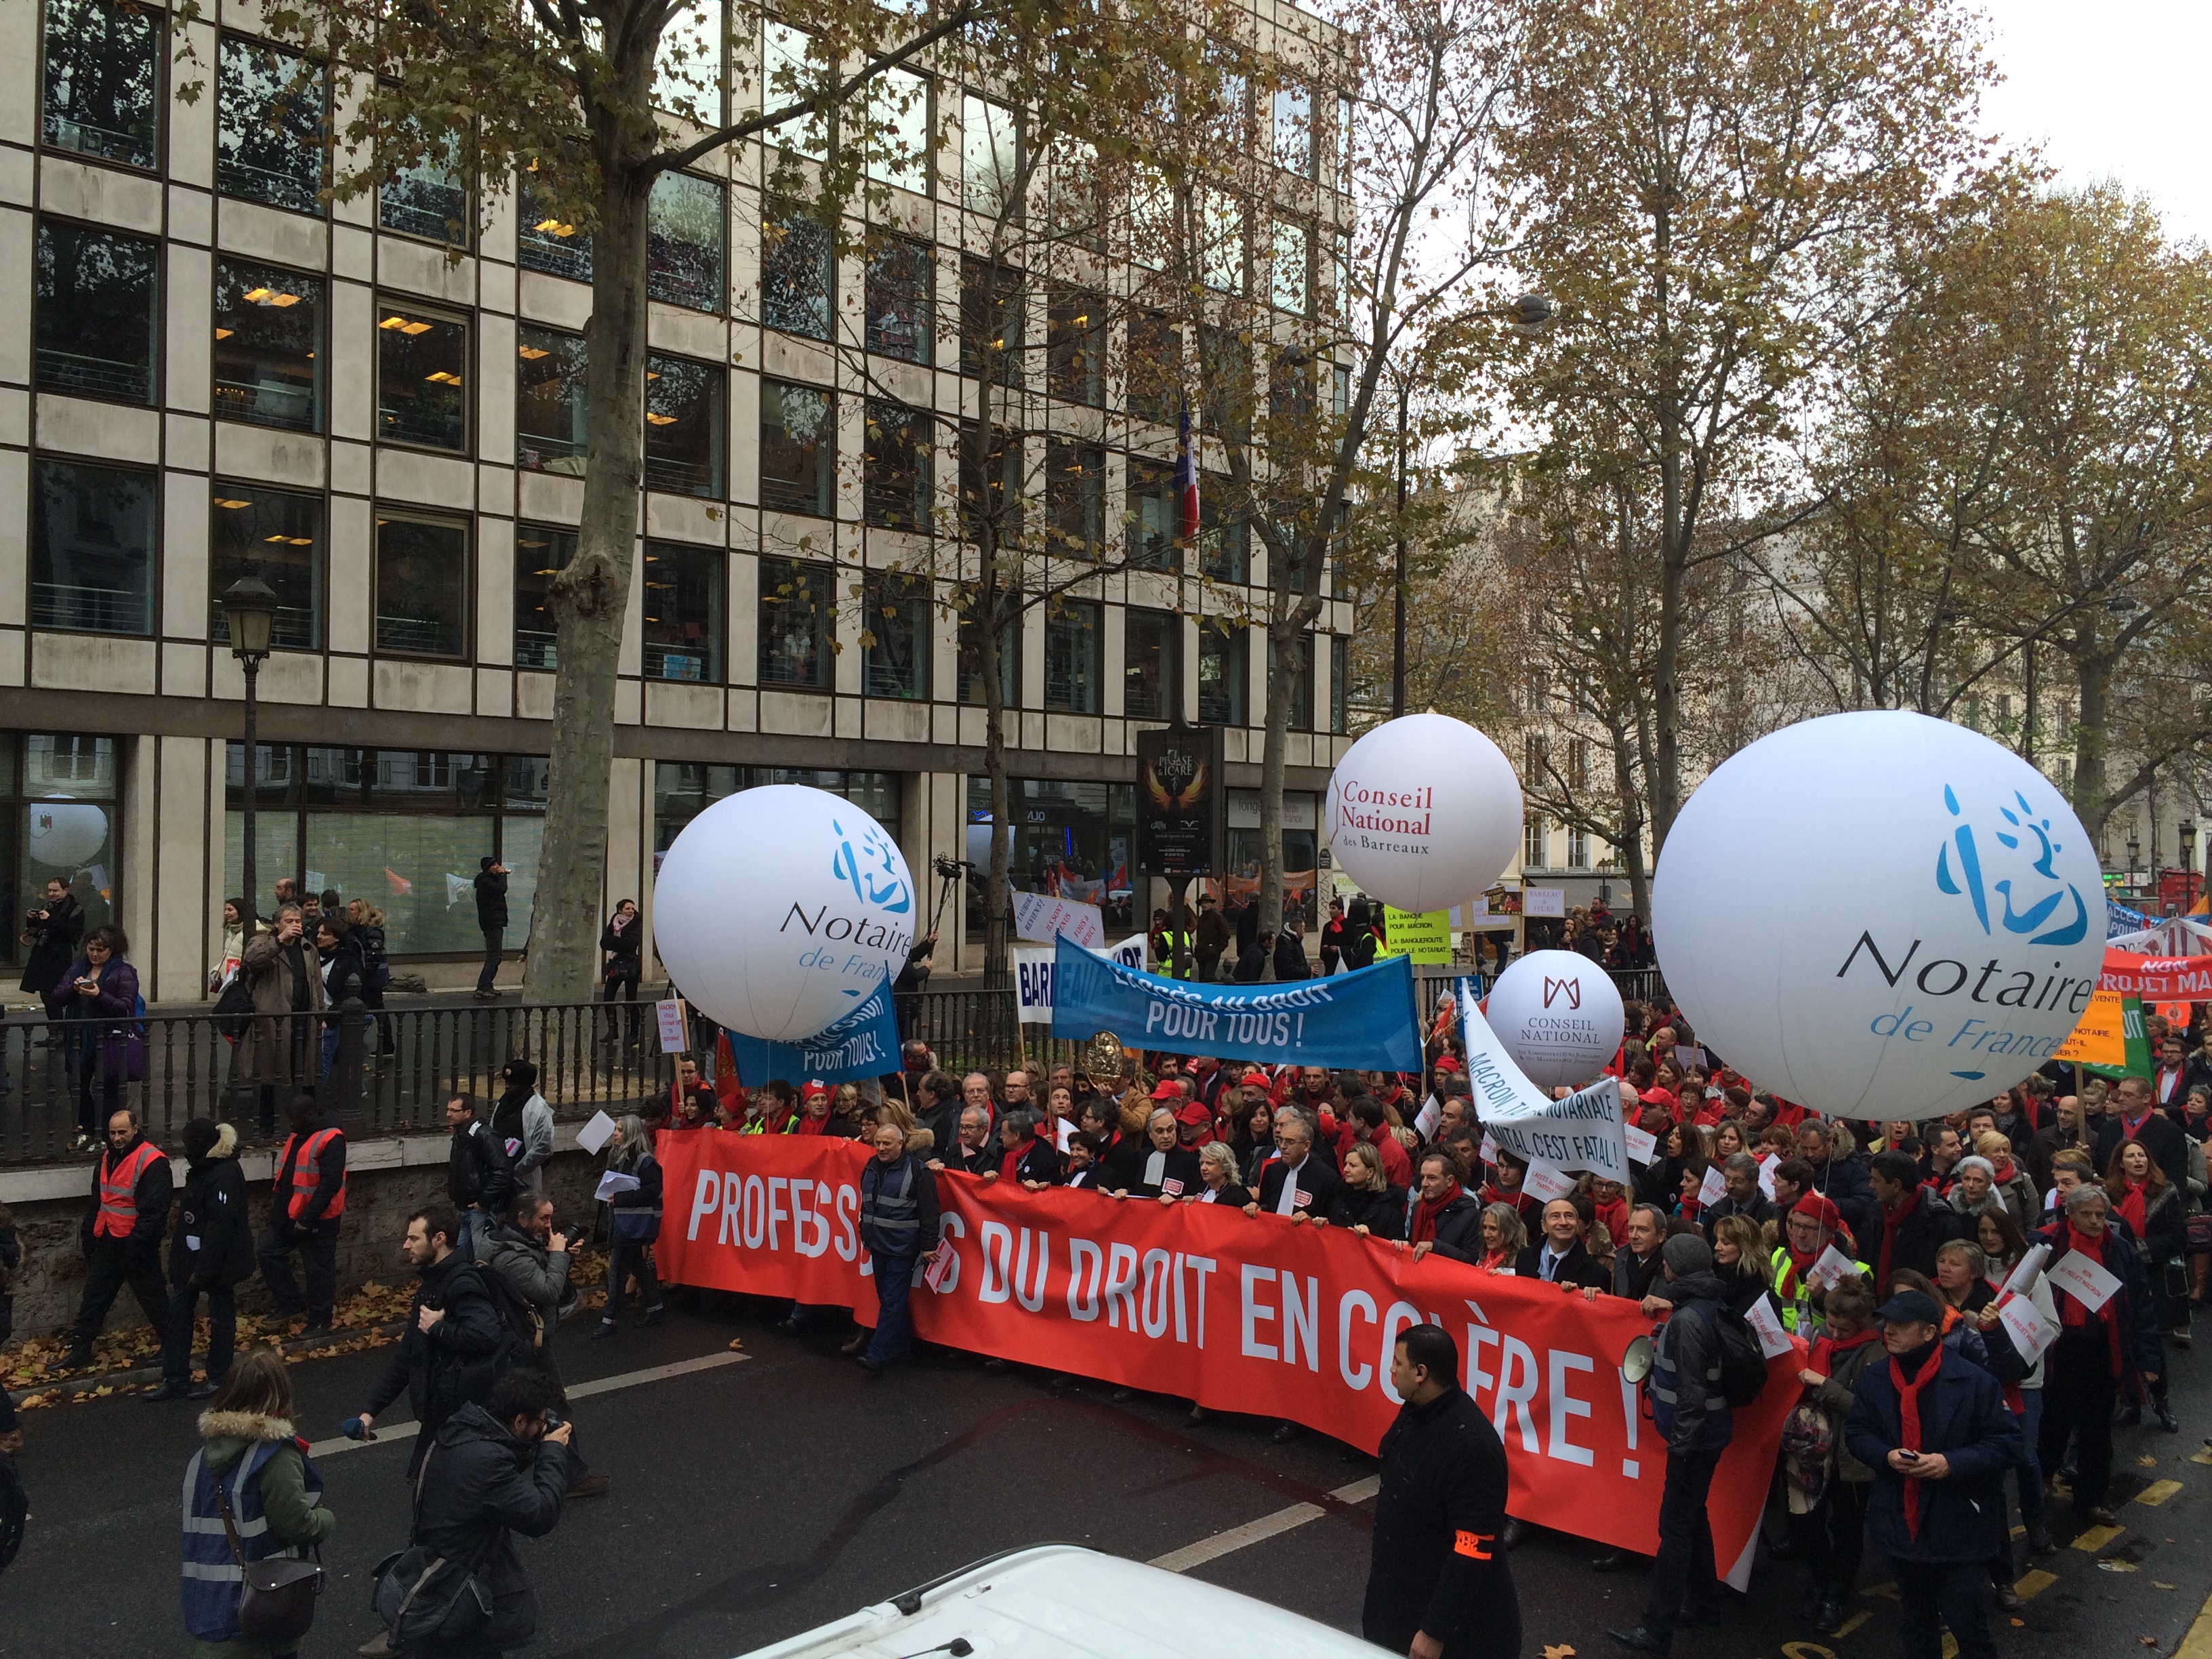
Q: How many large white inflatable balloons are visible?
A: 4